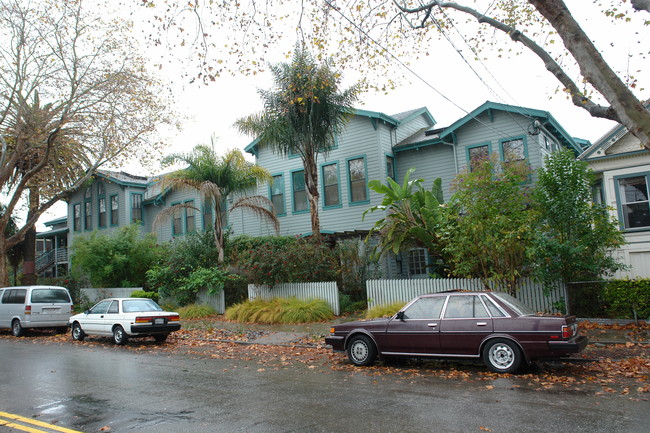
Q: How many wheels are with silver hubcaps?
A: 5